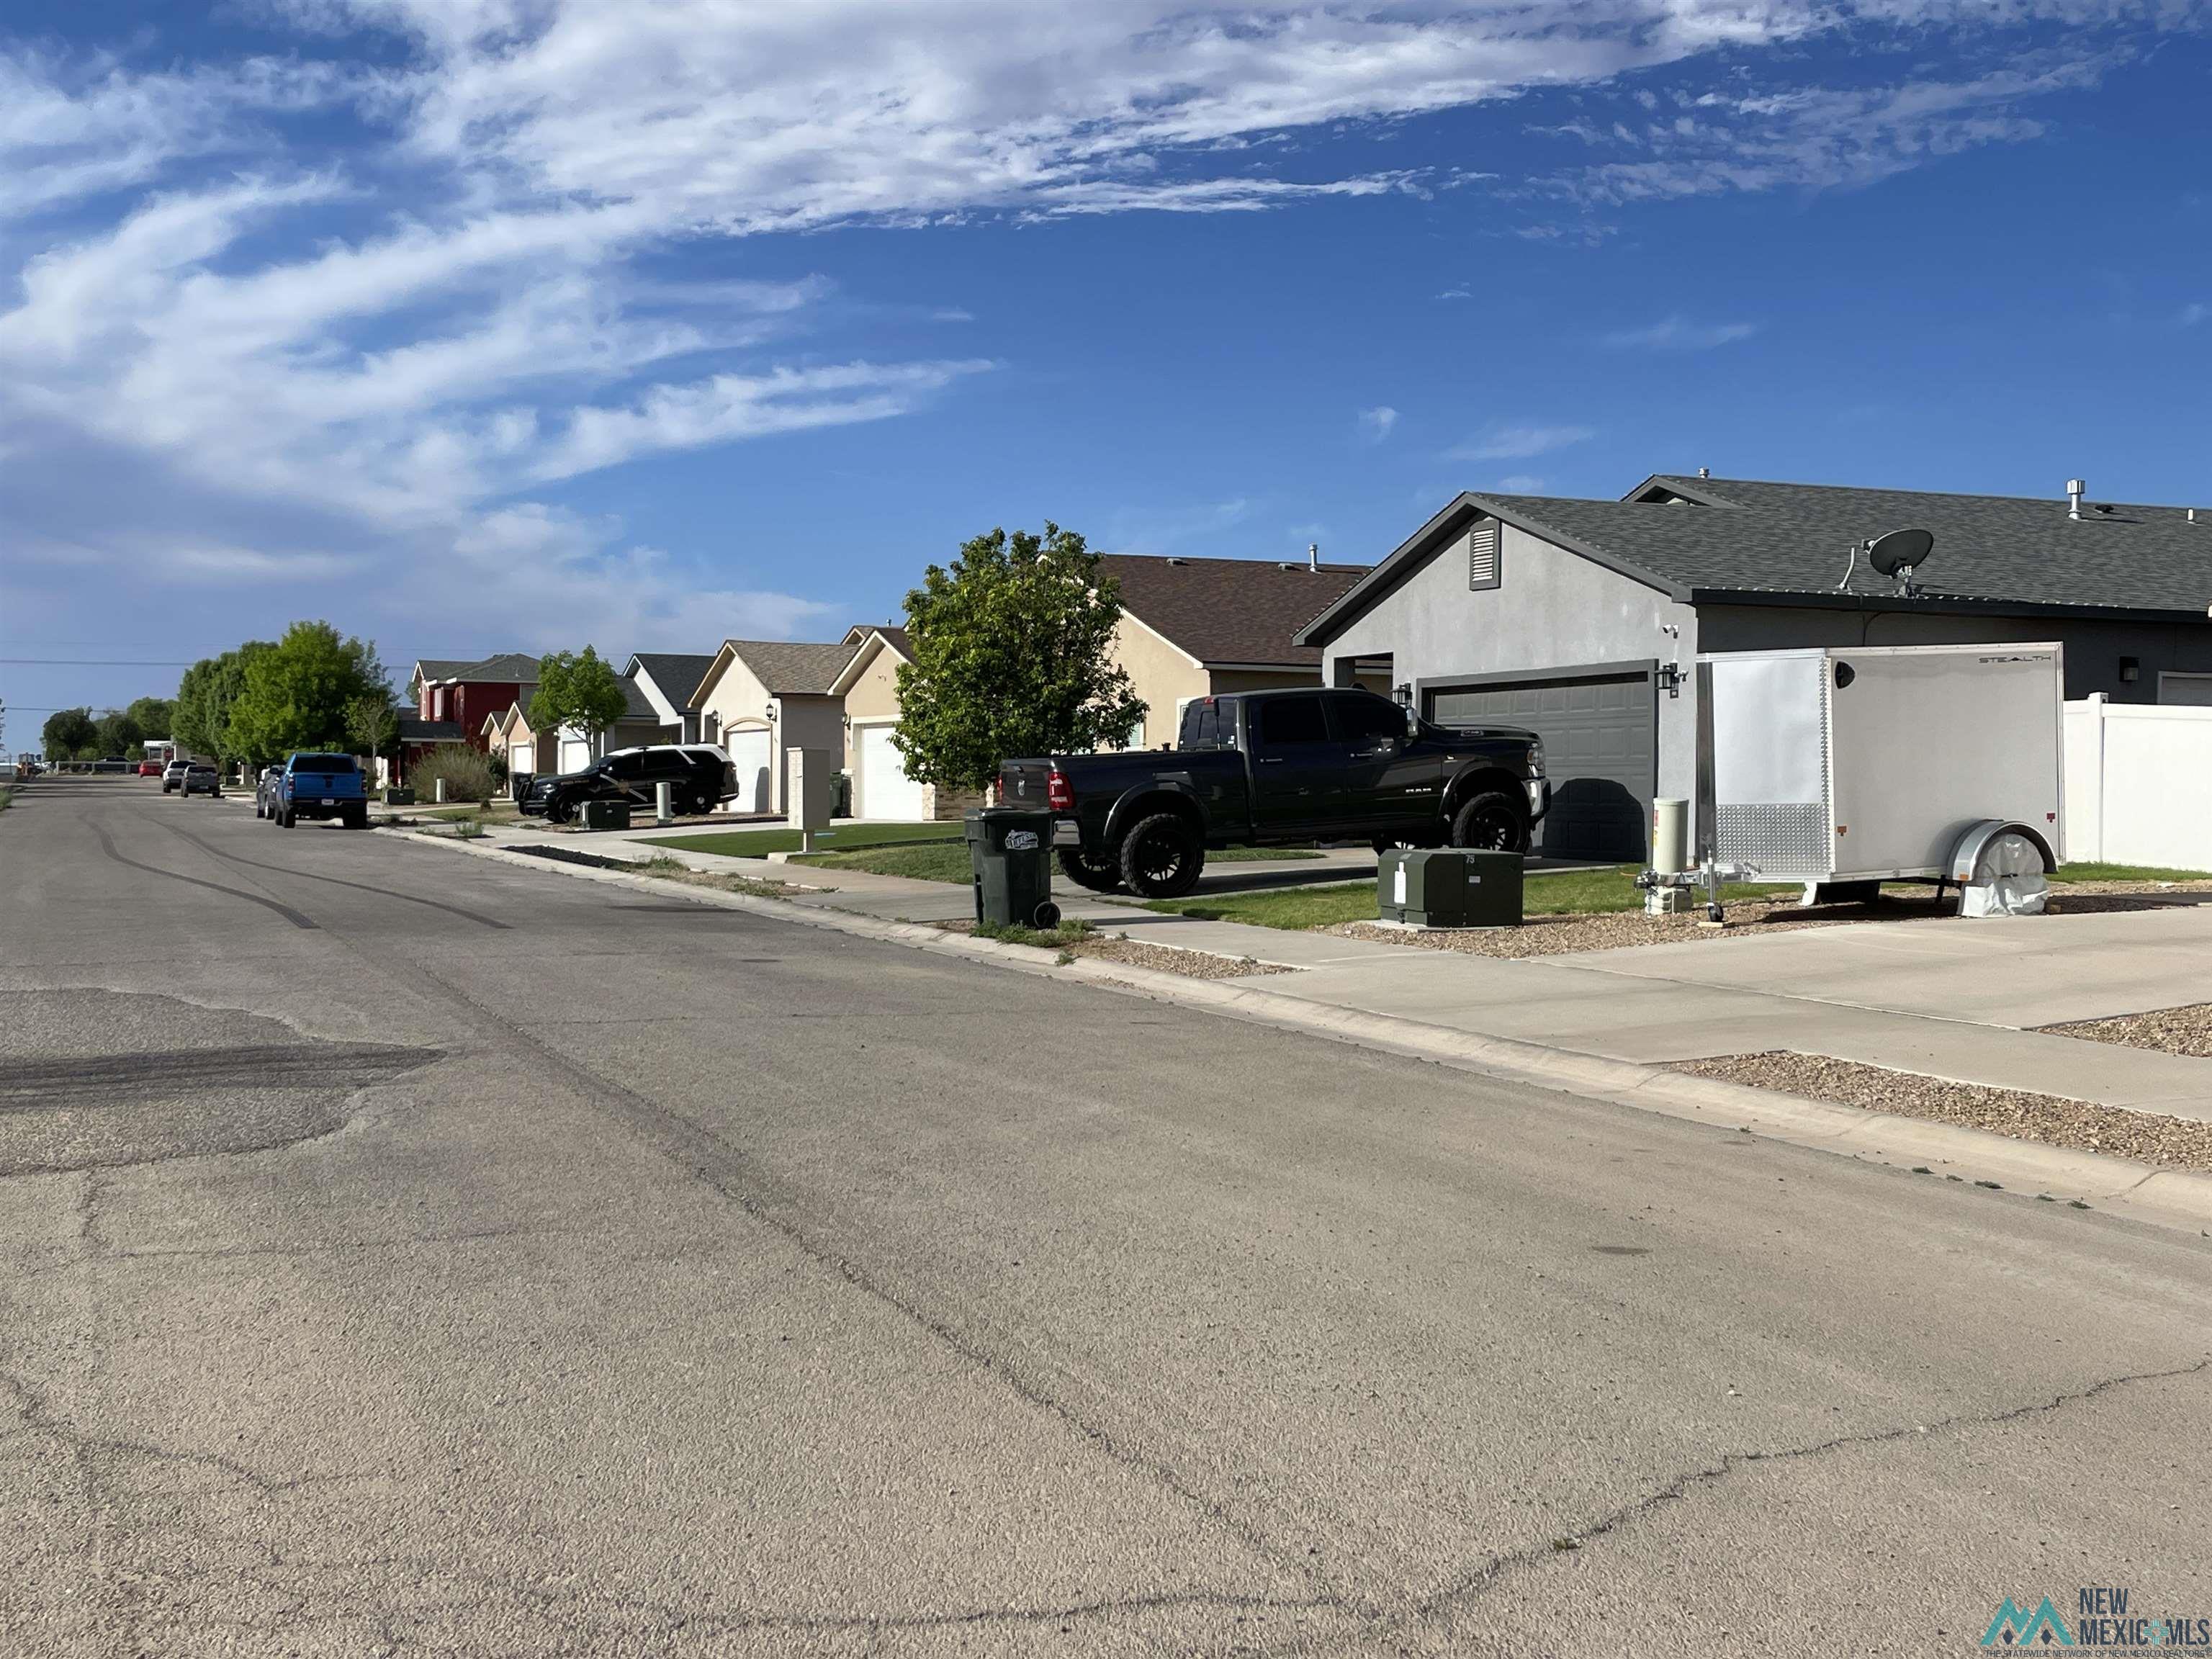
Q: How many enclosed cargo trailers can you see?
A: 1